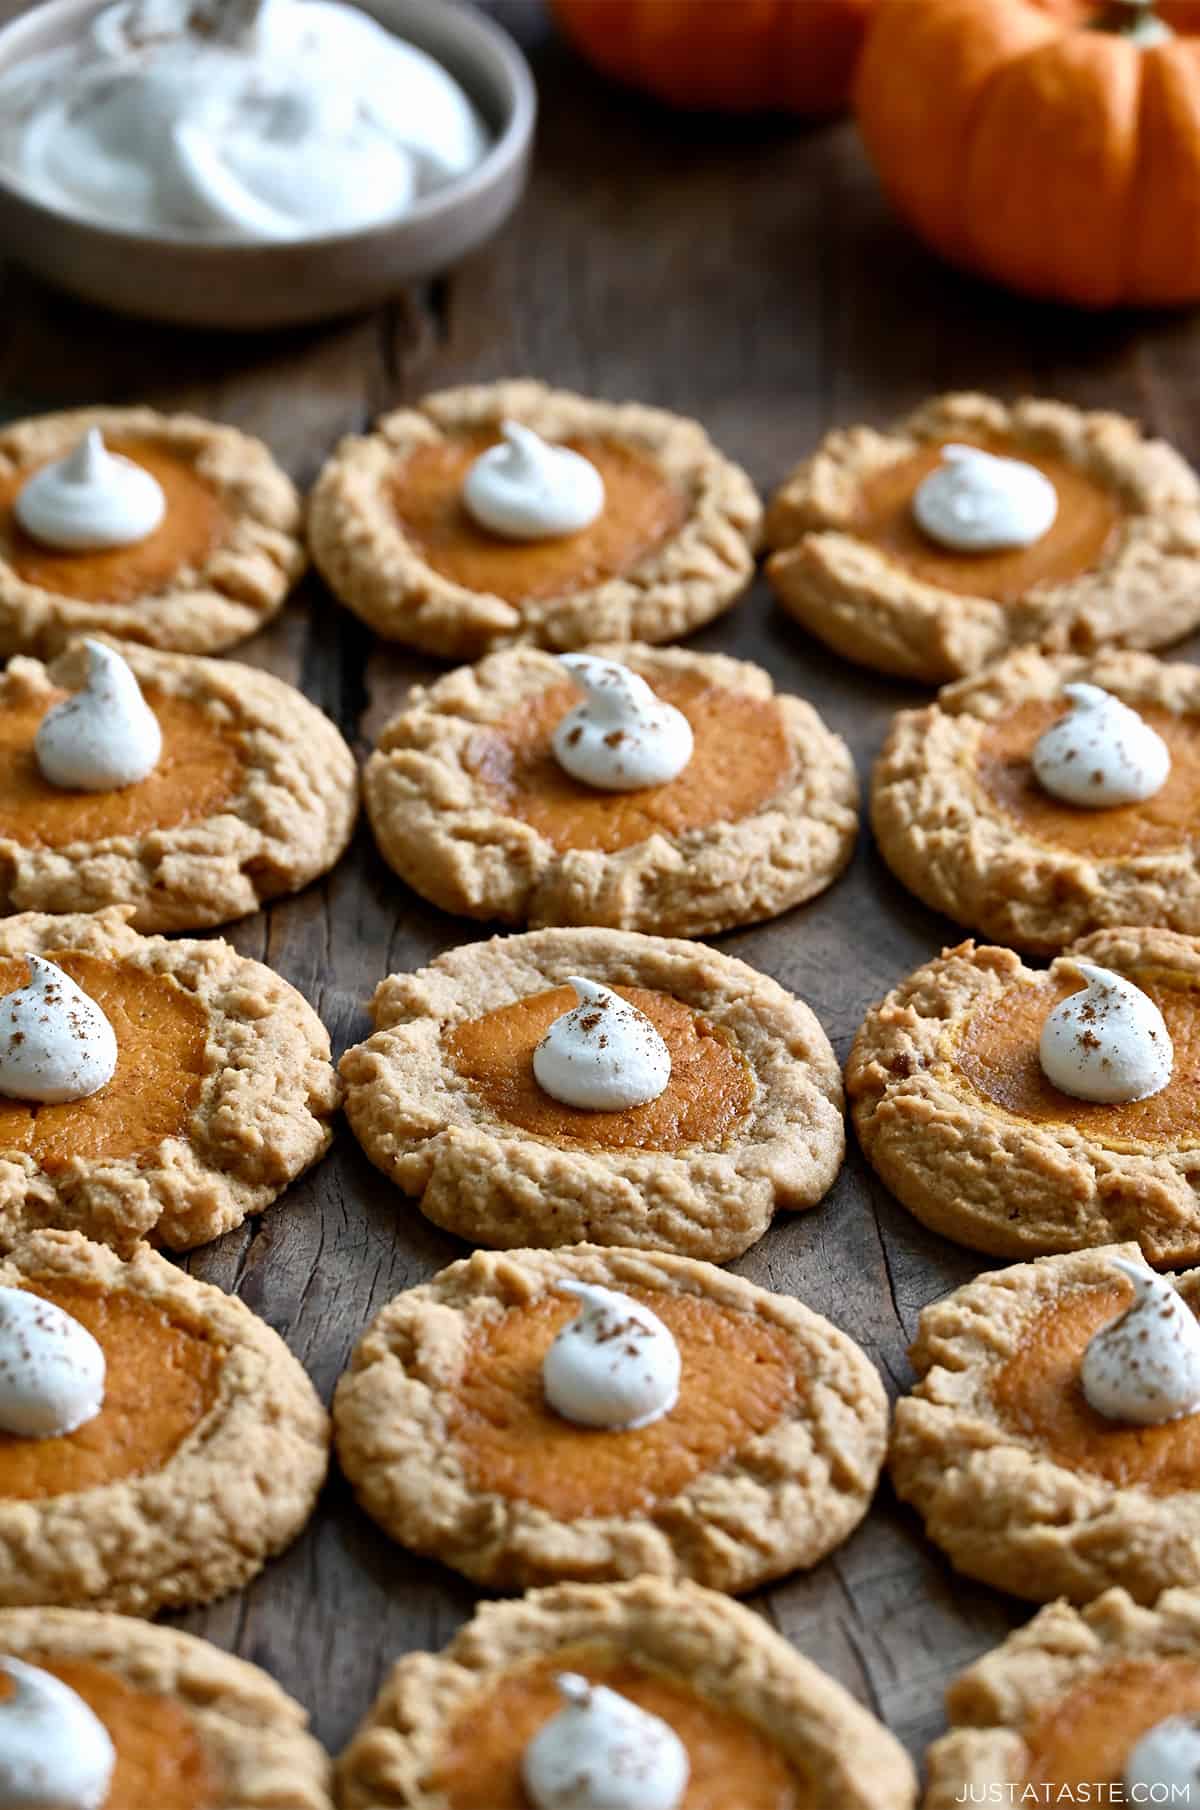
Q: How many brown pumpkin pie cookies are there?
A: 15